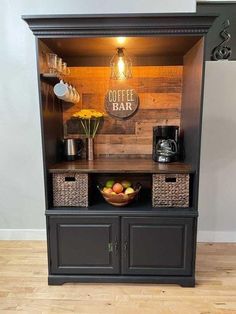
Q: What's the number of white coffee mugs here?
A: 4